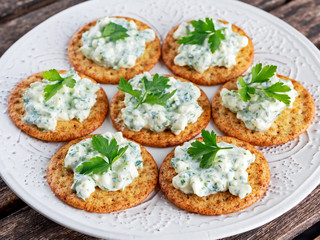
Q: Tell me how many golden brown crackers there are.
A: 7